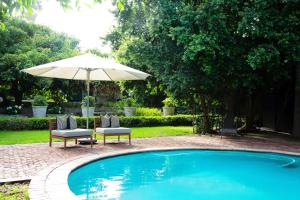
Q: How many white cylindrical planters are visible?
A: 4